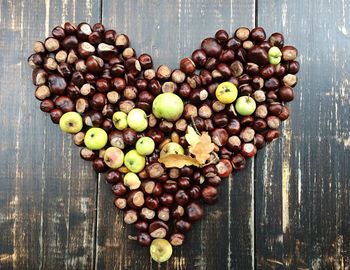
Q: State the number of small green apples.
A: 14